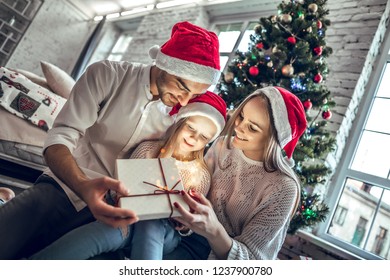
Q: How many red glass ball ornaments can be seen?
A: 8